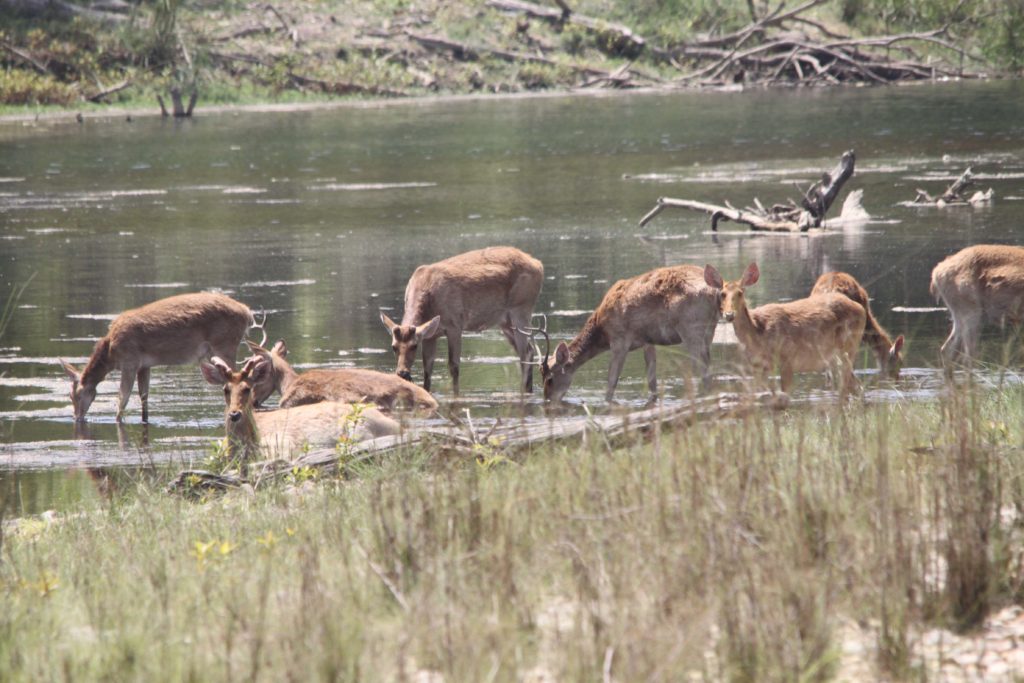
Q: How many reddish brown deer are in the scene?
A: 8